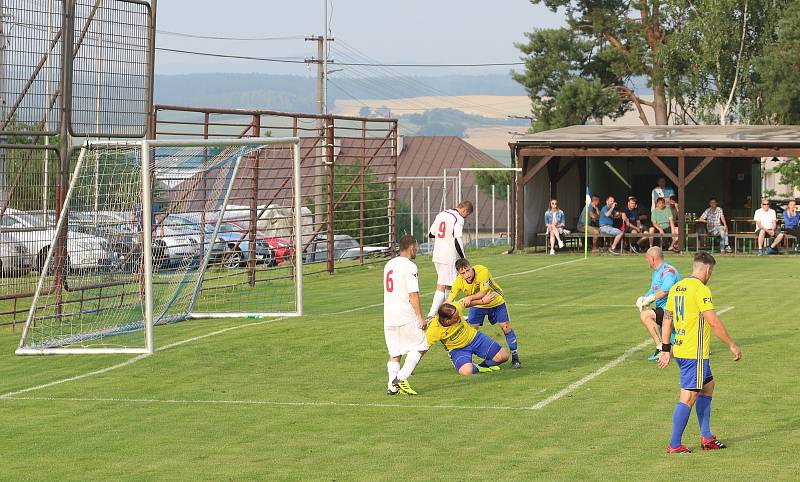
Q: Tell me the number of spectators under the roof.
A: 10